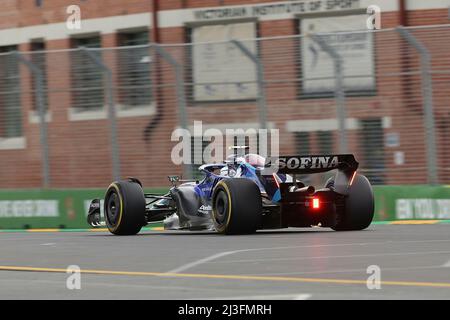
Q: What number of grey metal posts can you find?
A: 6